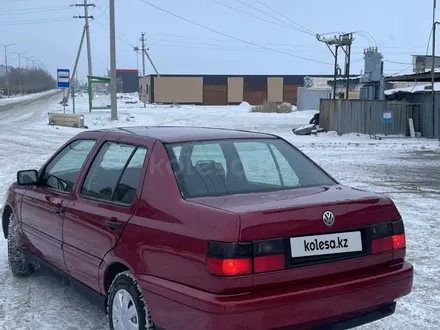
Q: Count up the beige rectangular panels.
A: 3